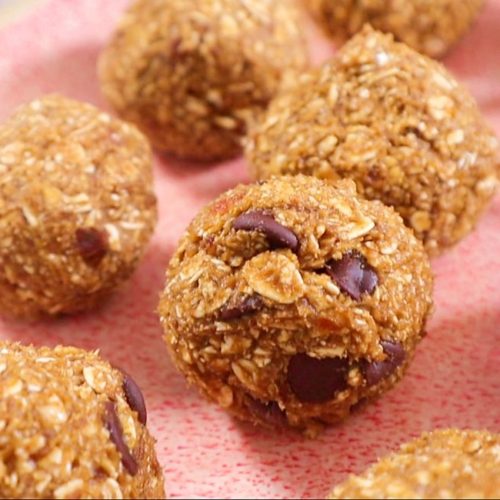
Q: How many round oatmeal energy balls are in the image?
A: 7